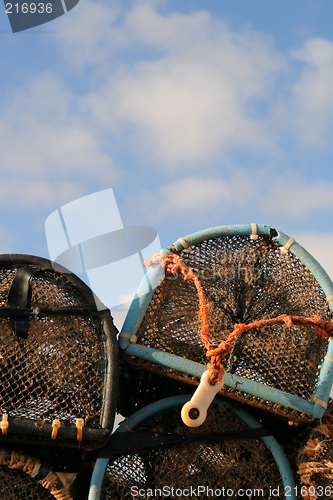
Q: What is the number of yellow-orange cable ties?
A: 3